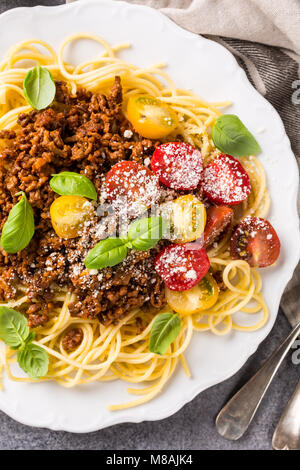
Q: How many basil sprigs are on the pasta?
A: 7